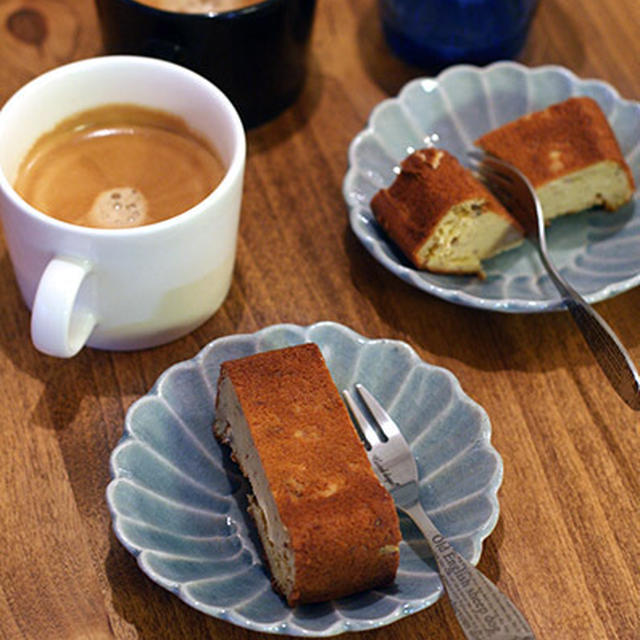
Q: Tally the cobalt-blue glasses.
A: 1